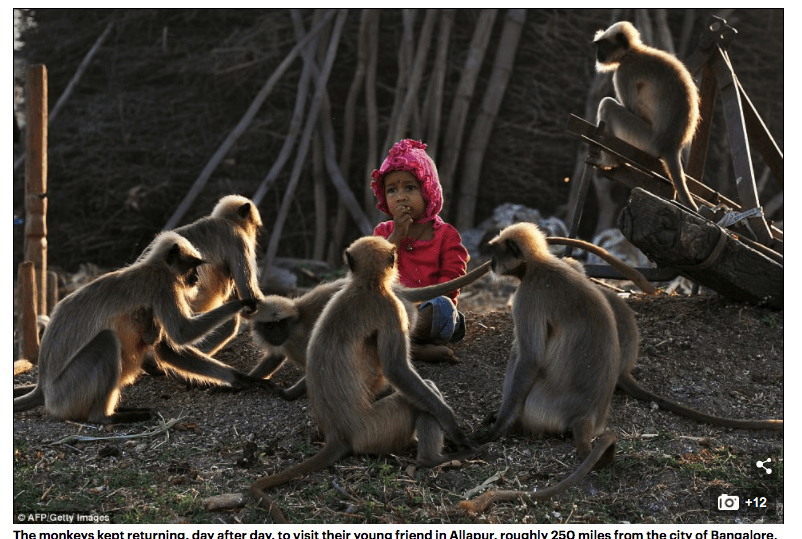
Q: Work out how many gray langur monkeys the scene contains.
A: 7